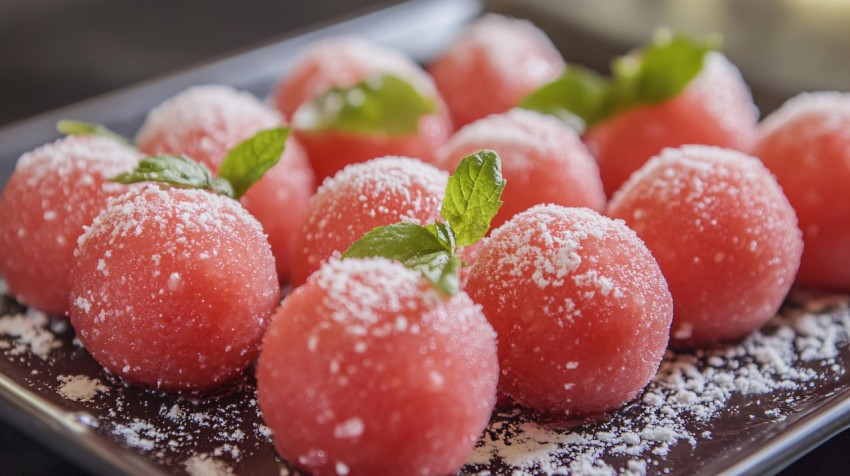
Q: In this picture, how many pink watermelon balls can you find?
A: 12